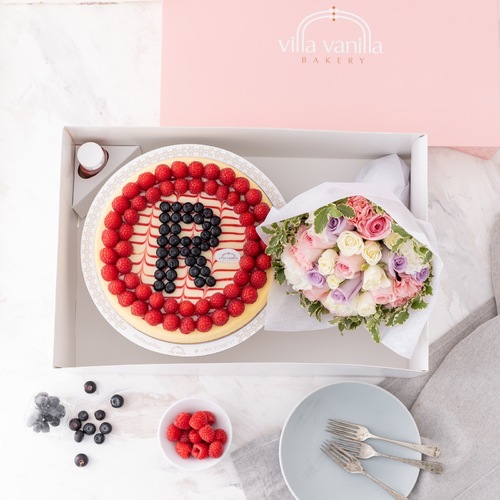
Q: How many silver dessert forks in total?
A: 3